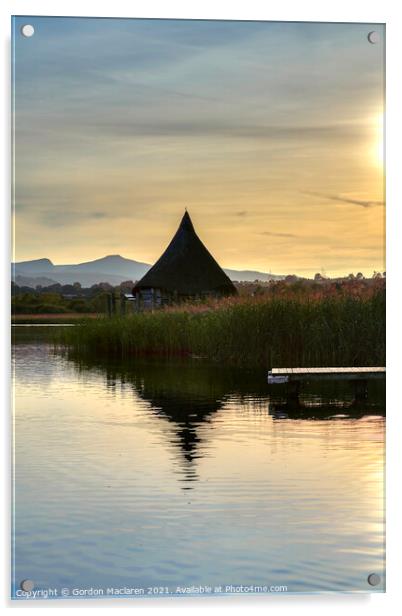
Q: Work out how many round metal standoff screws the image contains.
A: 4